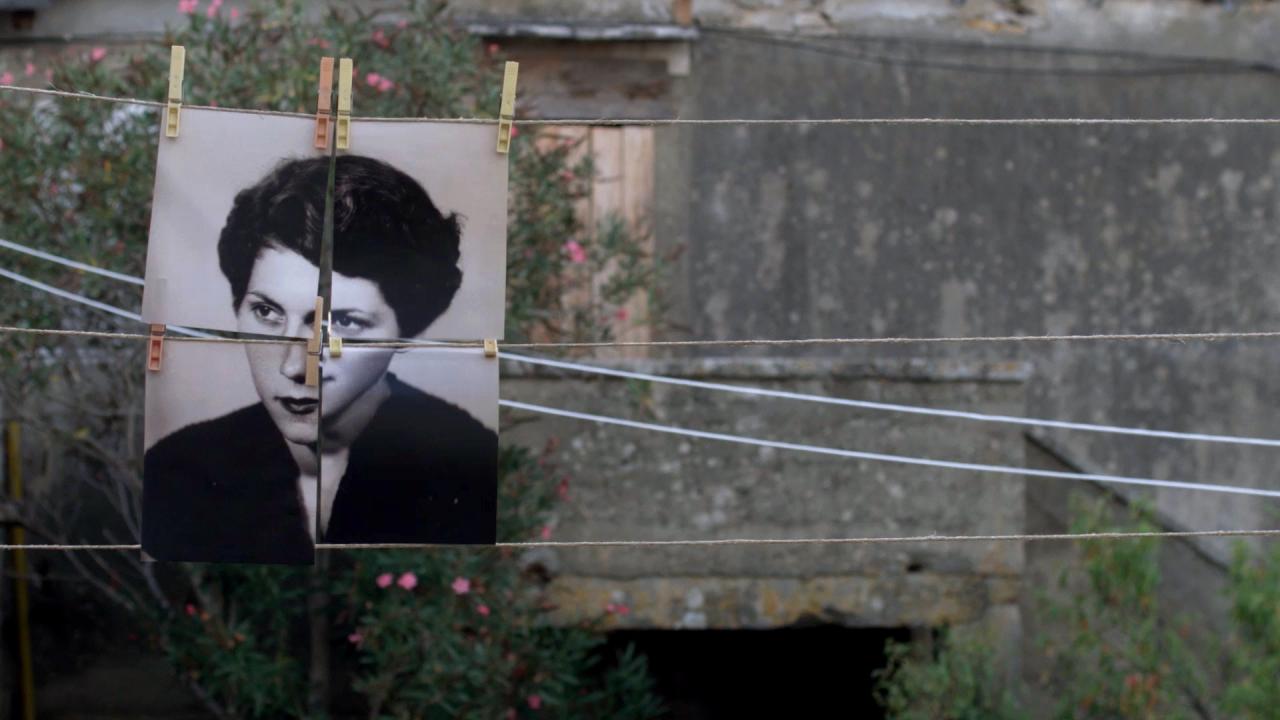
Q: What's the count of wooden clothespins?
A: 1